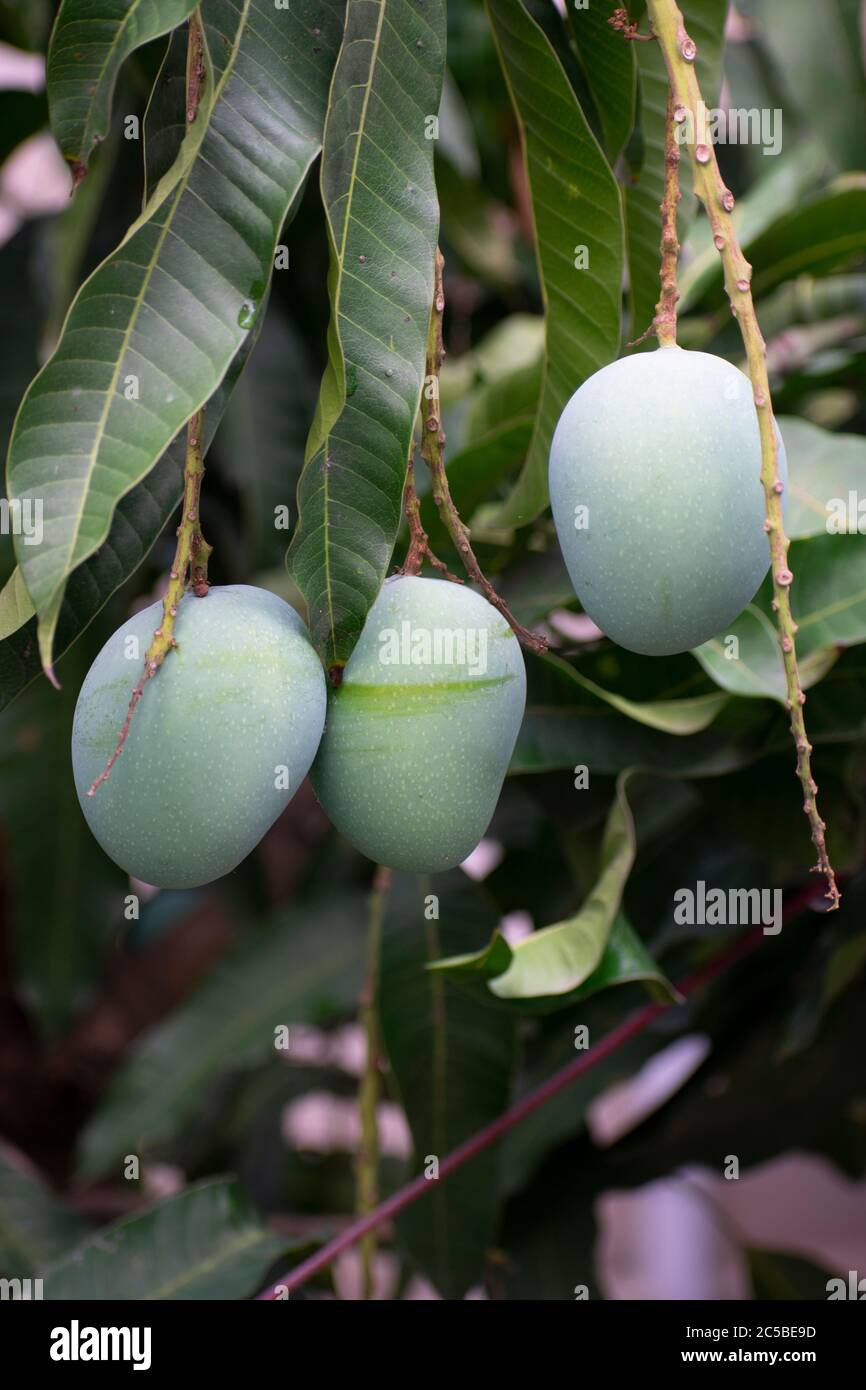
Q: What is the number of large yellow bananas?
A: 0